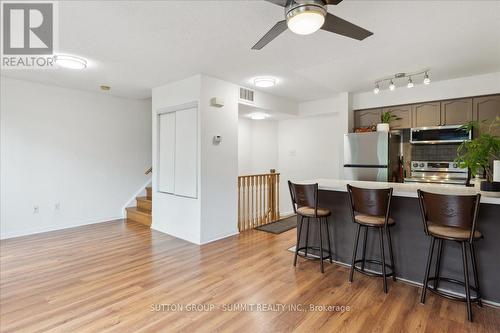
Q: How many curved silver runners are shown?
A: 1